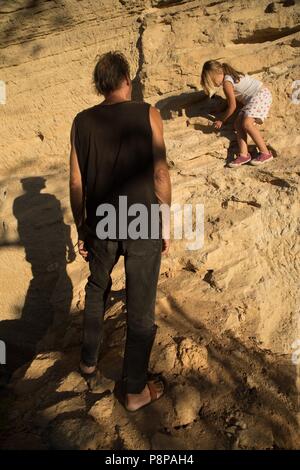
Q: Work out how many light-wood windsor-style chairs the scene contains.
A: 0